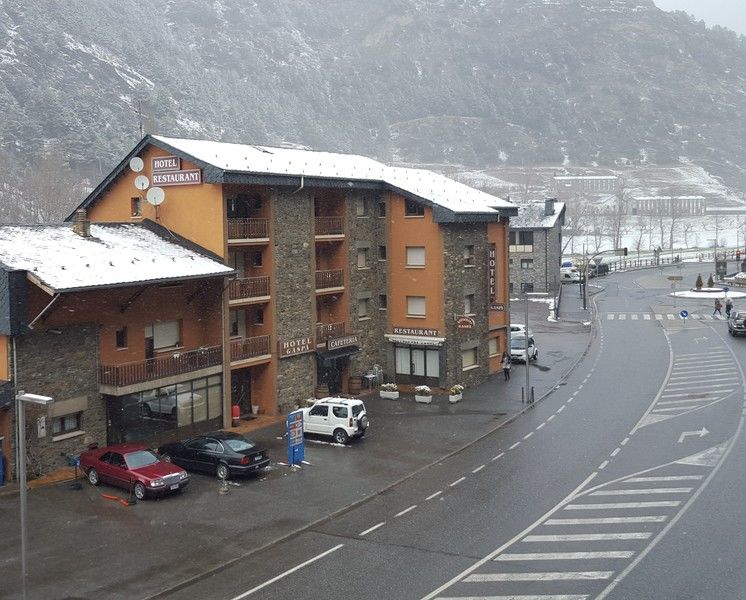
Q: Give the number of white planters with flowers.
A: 3